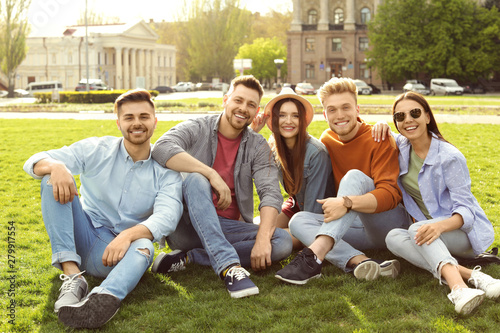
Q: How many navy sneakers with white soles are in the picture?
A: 2